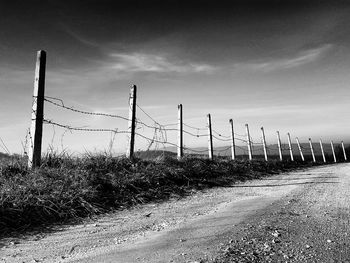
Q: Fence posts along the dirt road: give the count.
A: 14